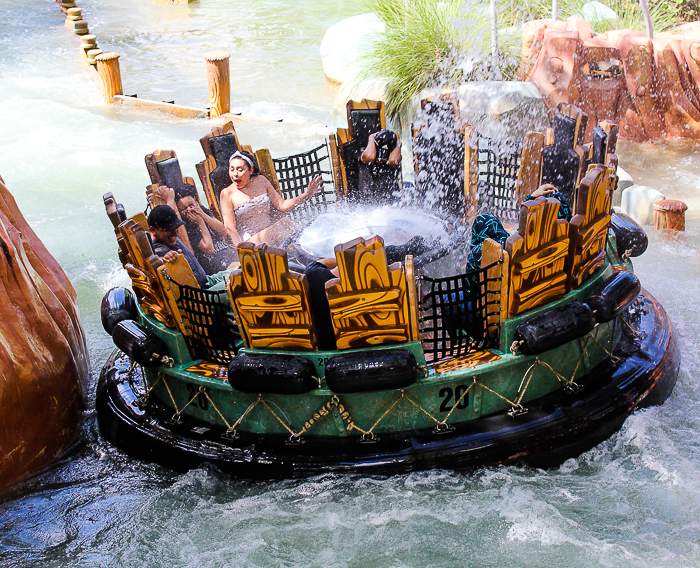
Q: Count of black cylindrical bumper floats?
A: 7